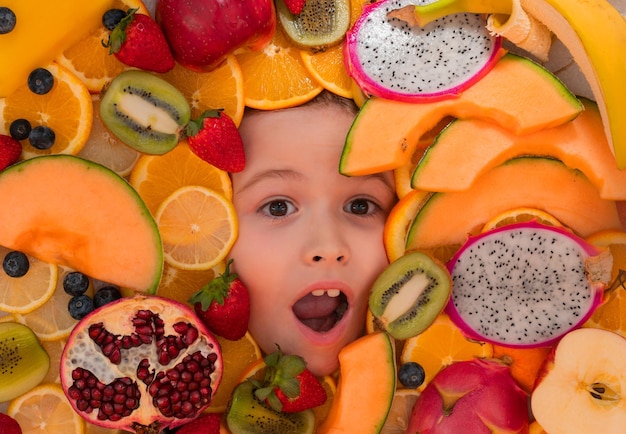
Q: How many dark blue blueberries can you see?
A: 10